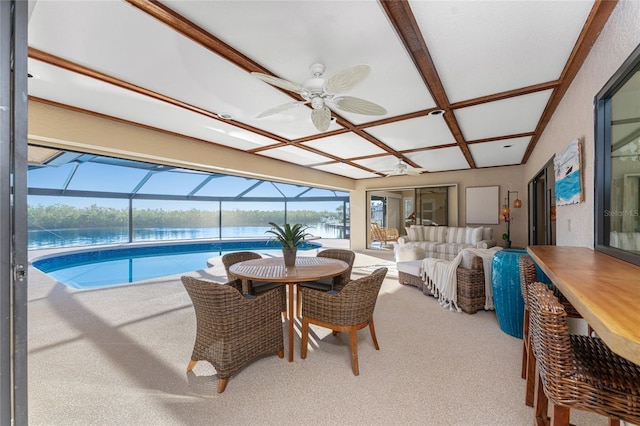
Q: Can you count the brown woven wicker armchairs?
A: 4